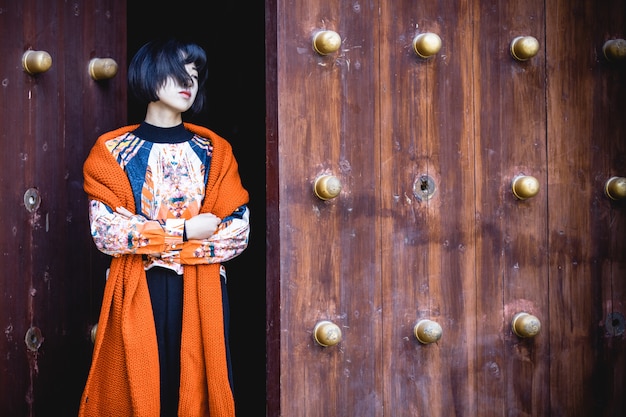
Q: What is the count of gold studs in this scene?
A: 13